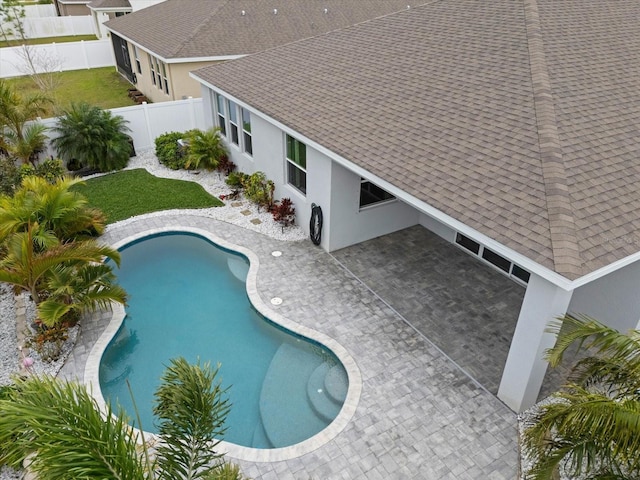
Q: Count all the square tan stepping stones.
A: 3